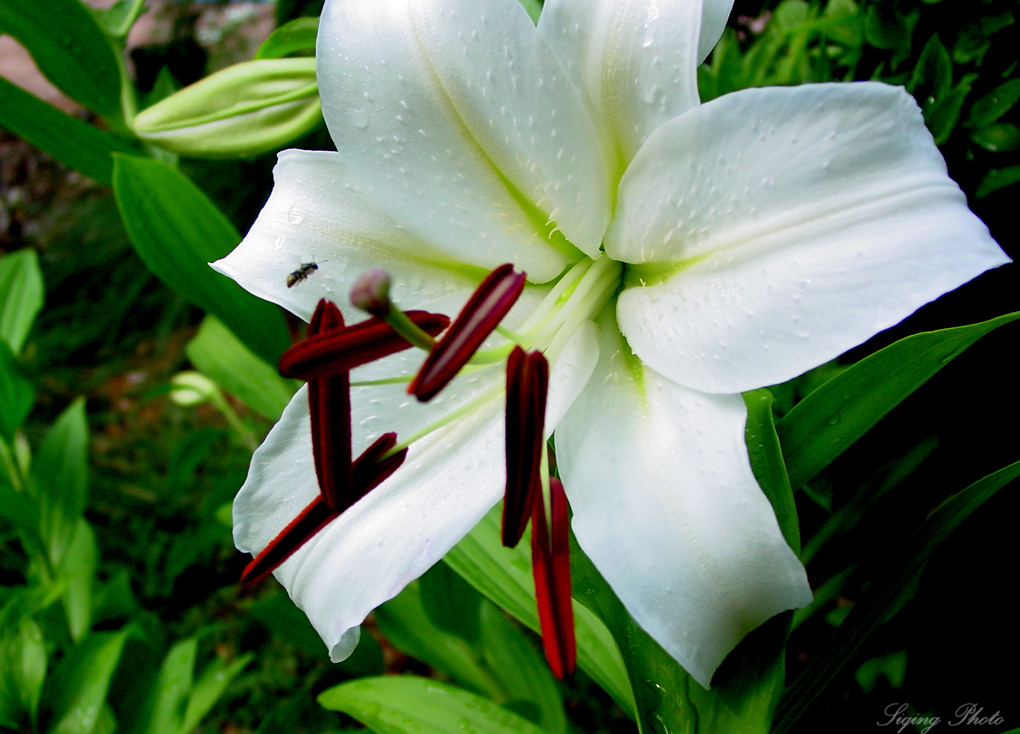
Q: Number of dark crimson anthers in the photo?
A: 6